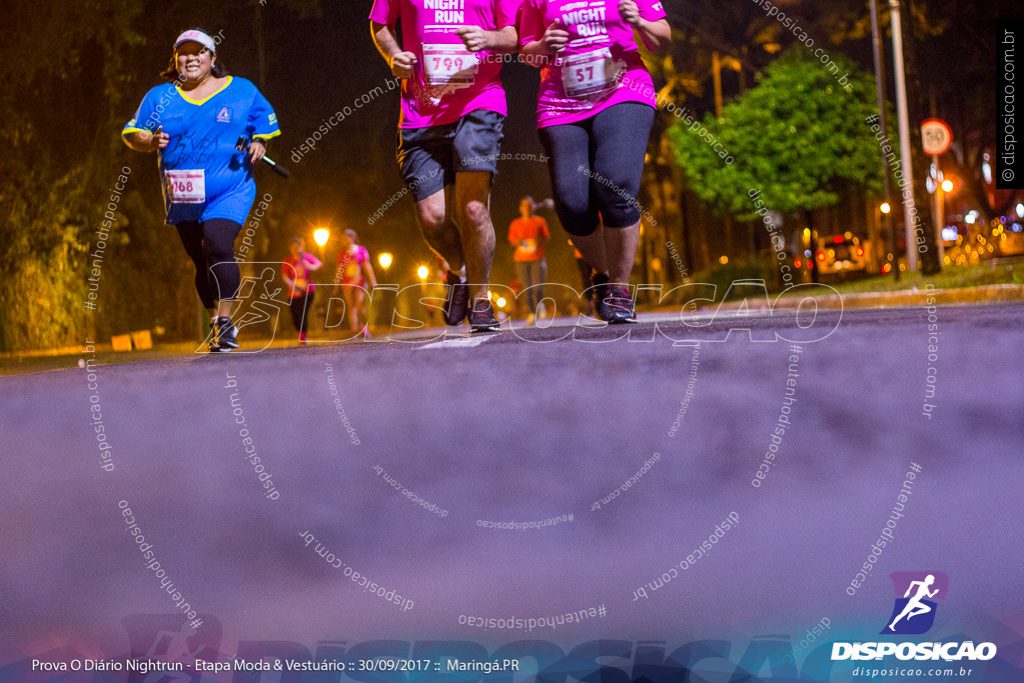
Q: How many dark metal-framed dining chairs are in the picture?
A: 0